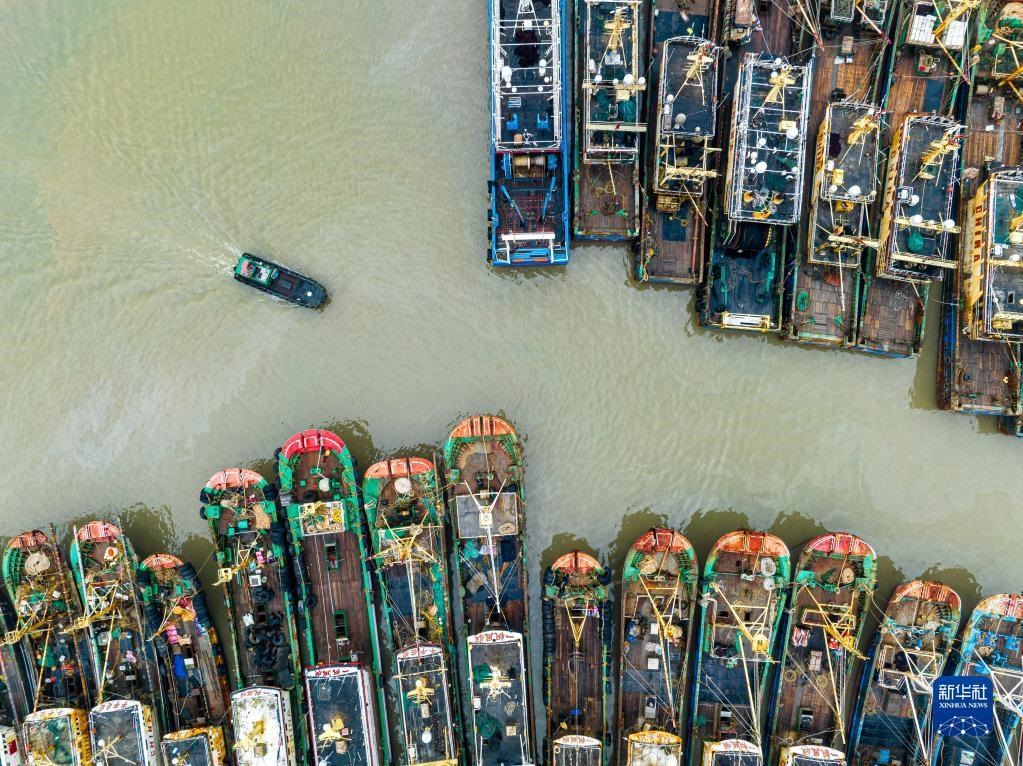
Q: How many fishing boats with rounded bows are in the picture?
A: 13